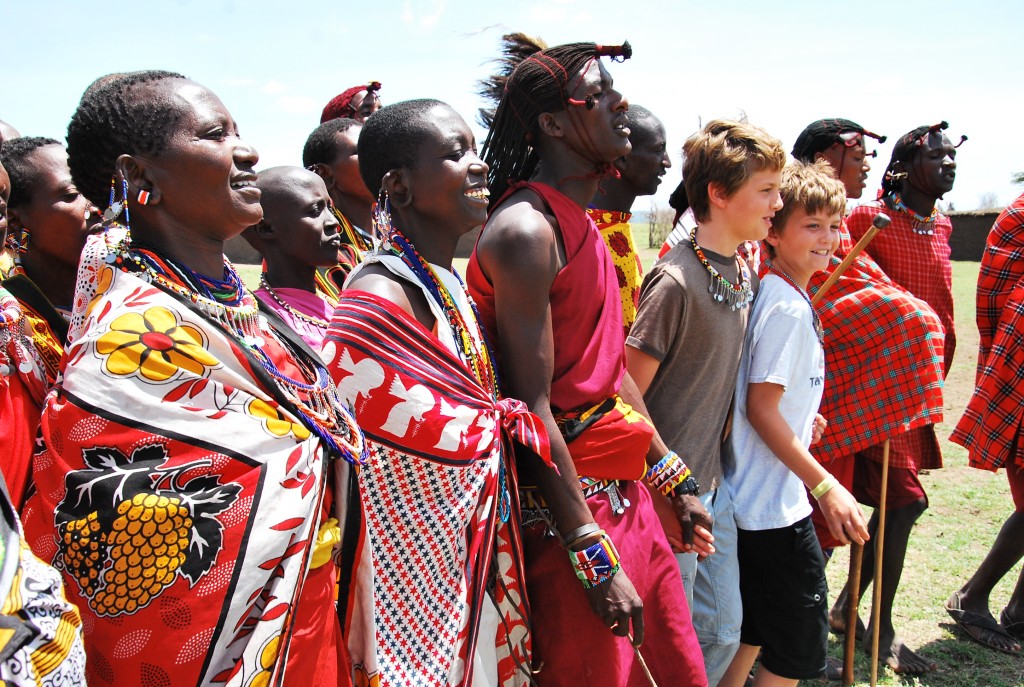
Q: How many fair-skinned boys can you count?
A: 2